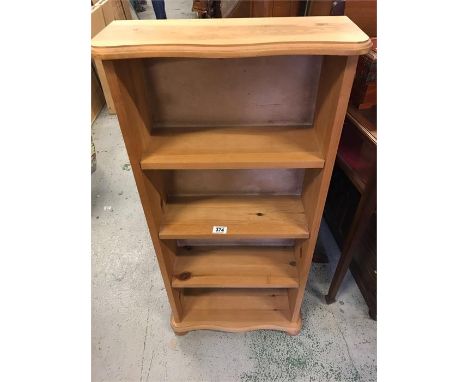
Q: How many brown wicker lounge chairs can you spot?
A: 0